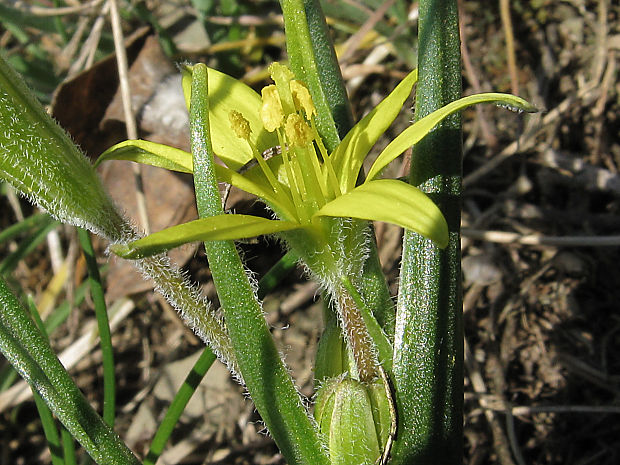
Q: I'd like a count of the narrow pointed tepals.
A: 6